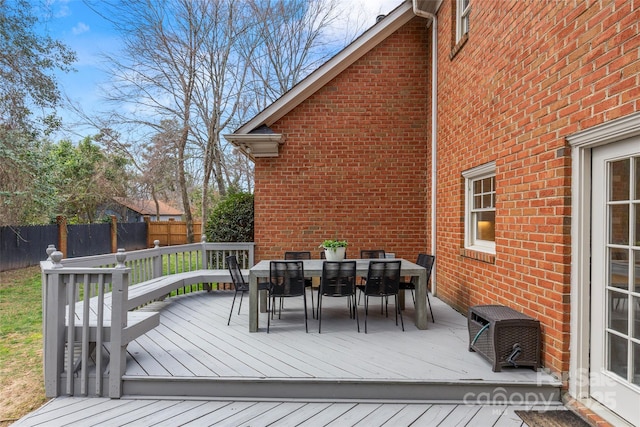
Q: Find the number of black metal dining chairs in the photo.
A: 8